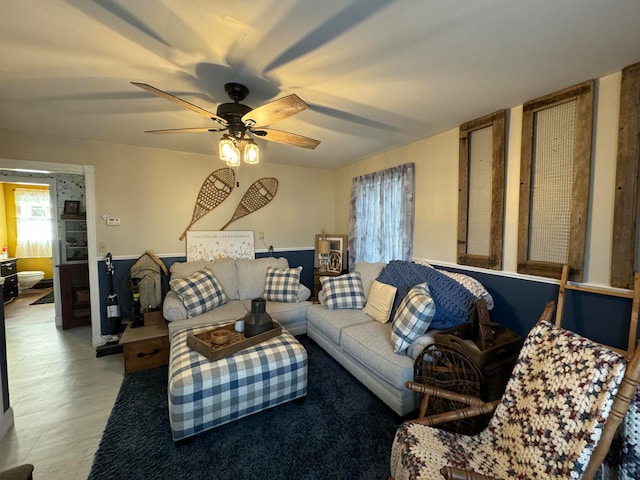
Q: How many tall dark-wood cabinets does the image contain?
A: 1